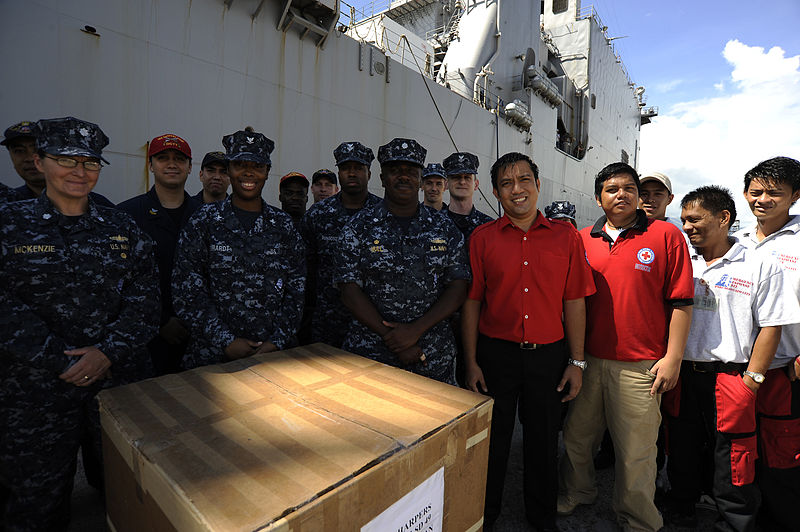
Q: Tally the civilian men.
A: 5